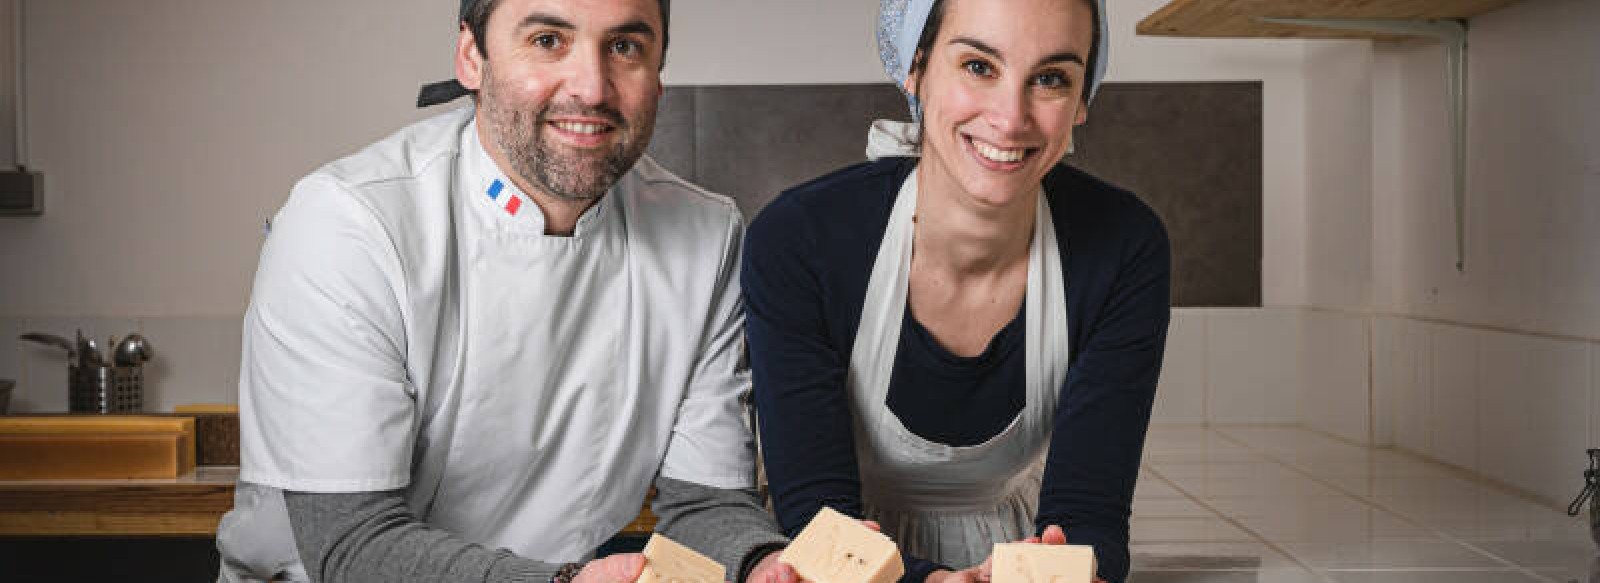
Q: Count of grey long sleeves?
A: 2